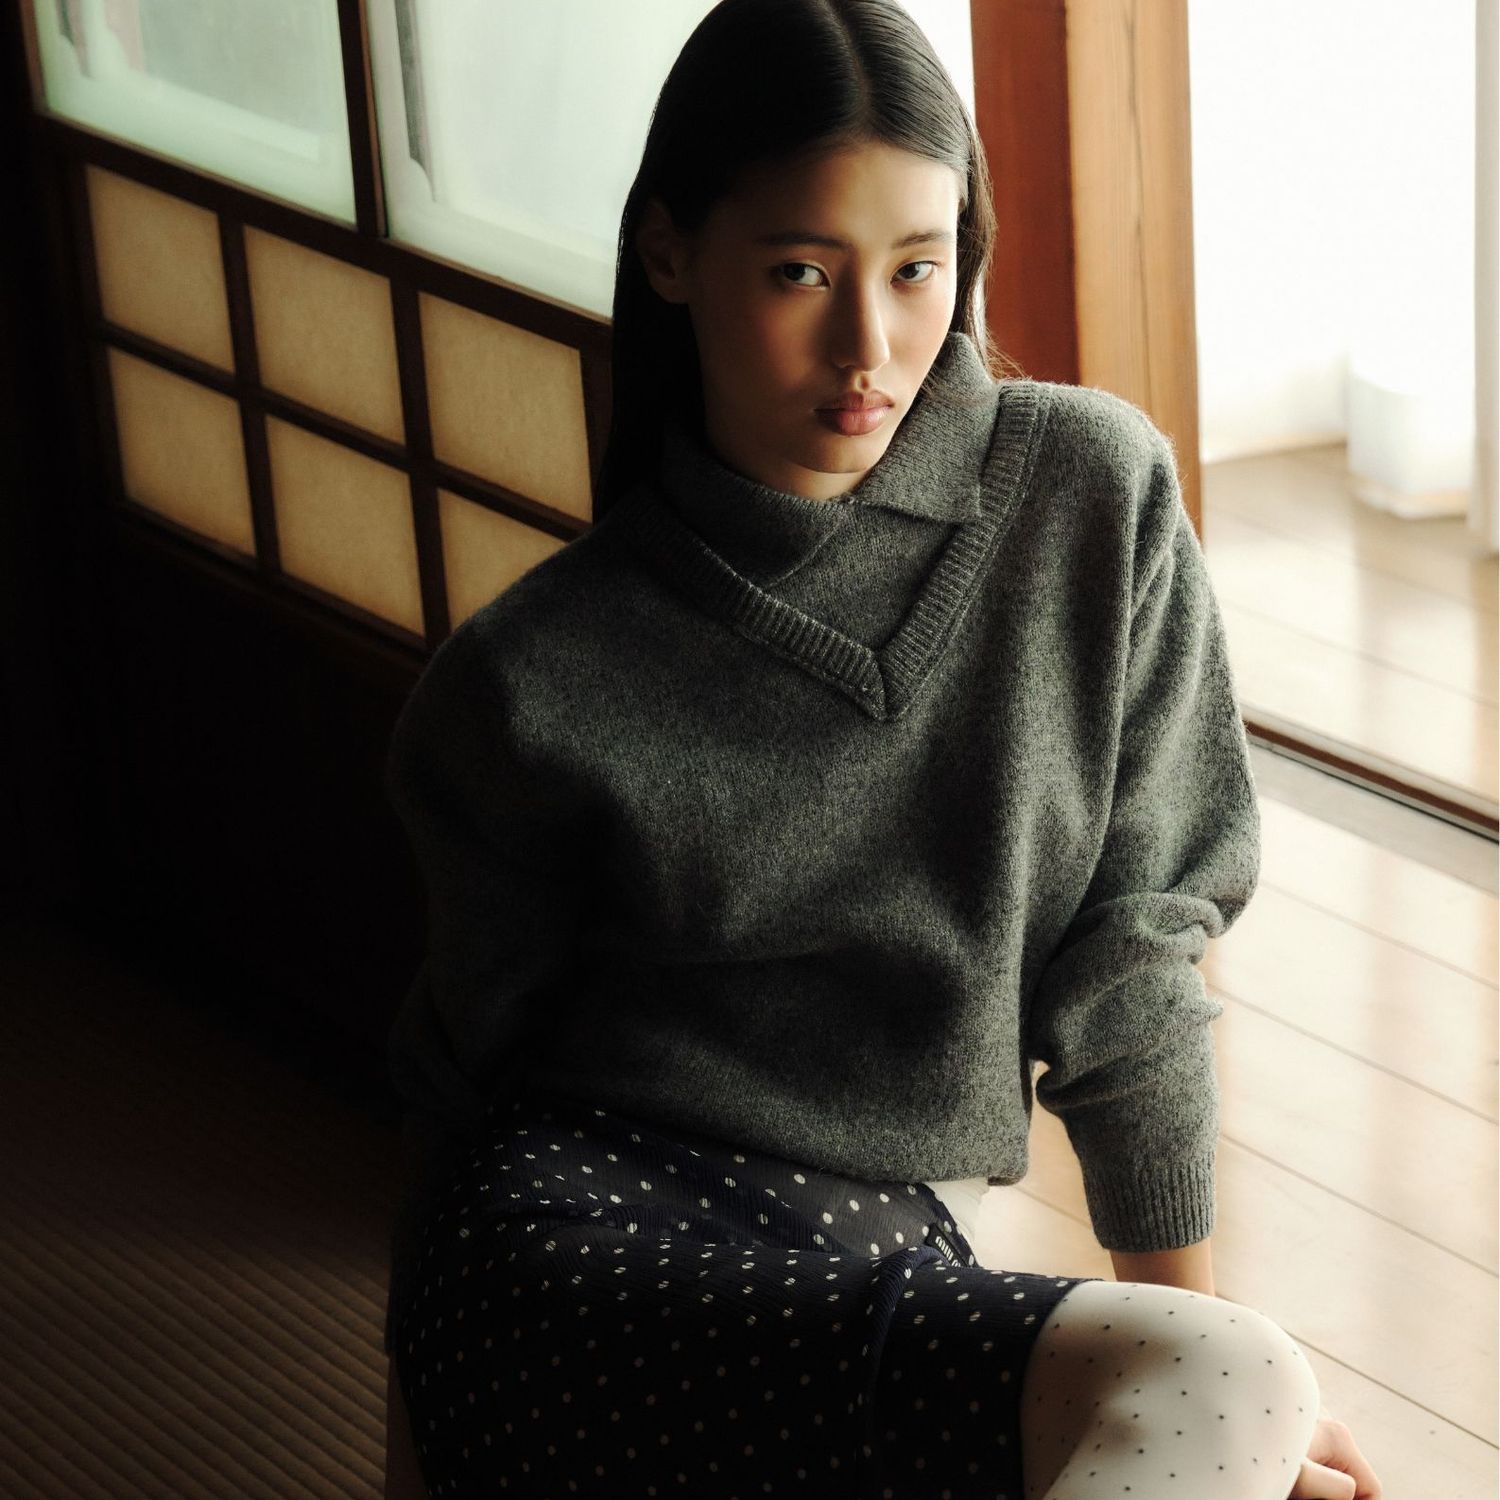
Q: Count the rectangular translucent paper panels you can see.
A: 6